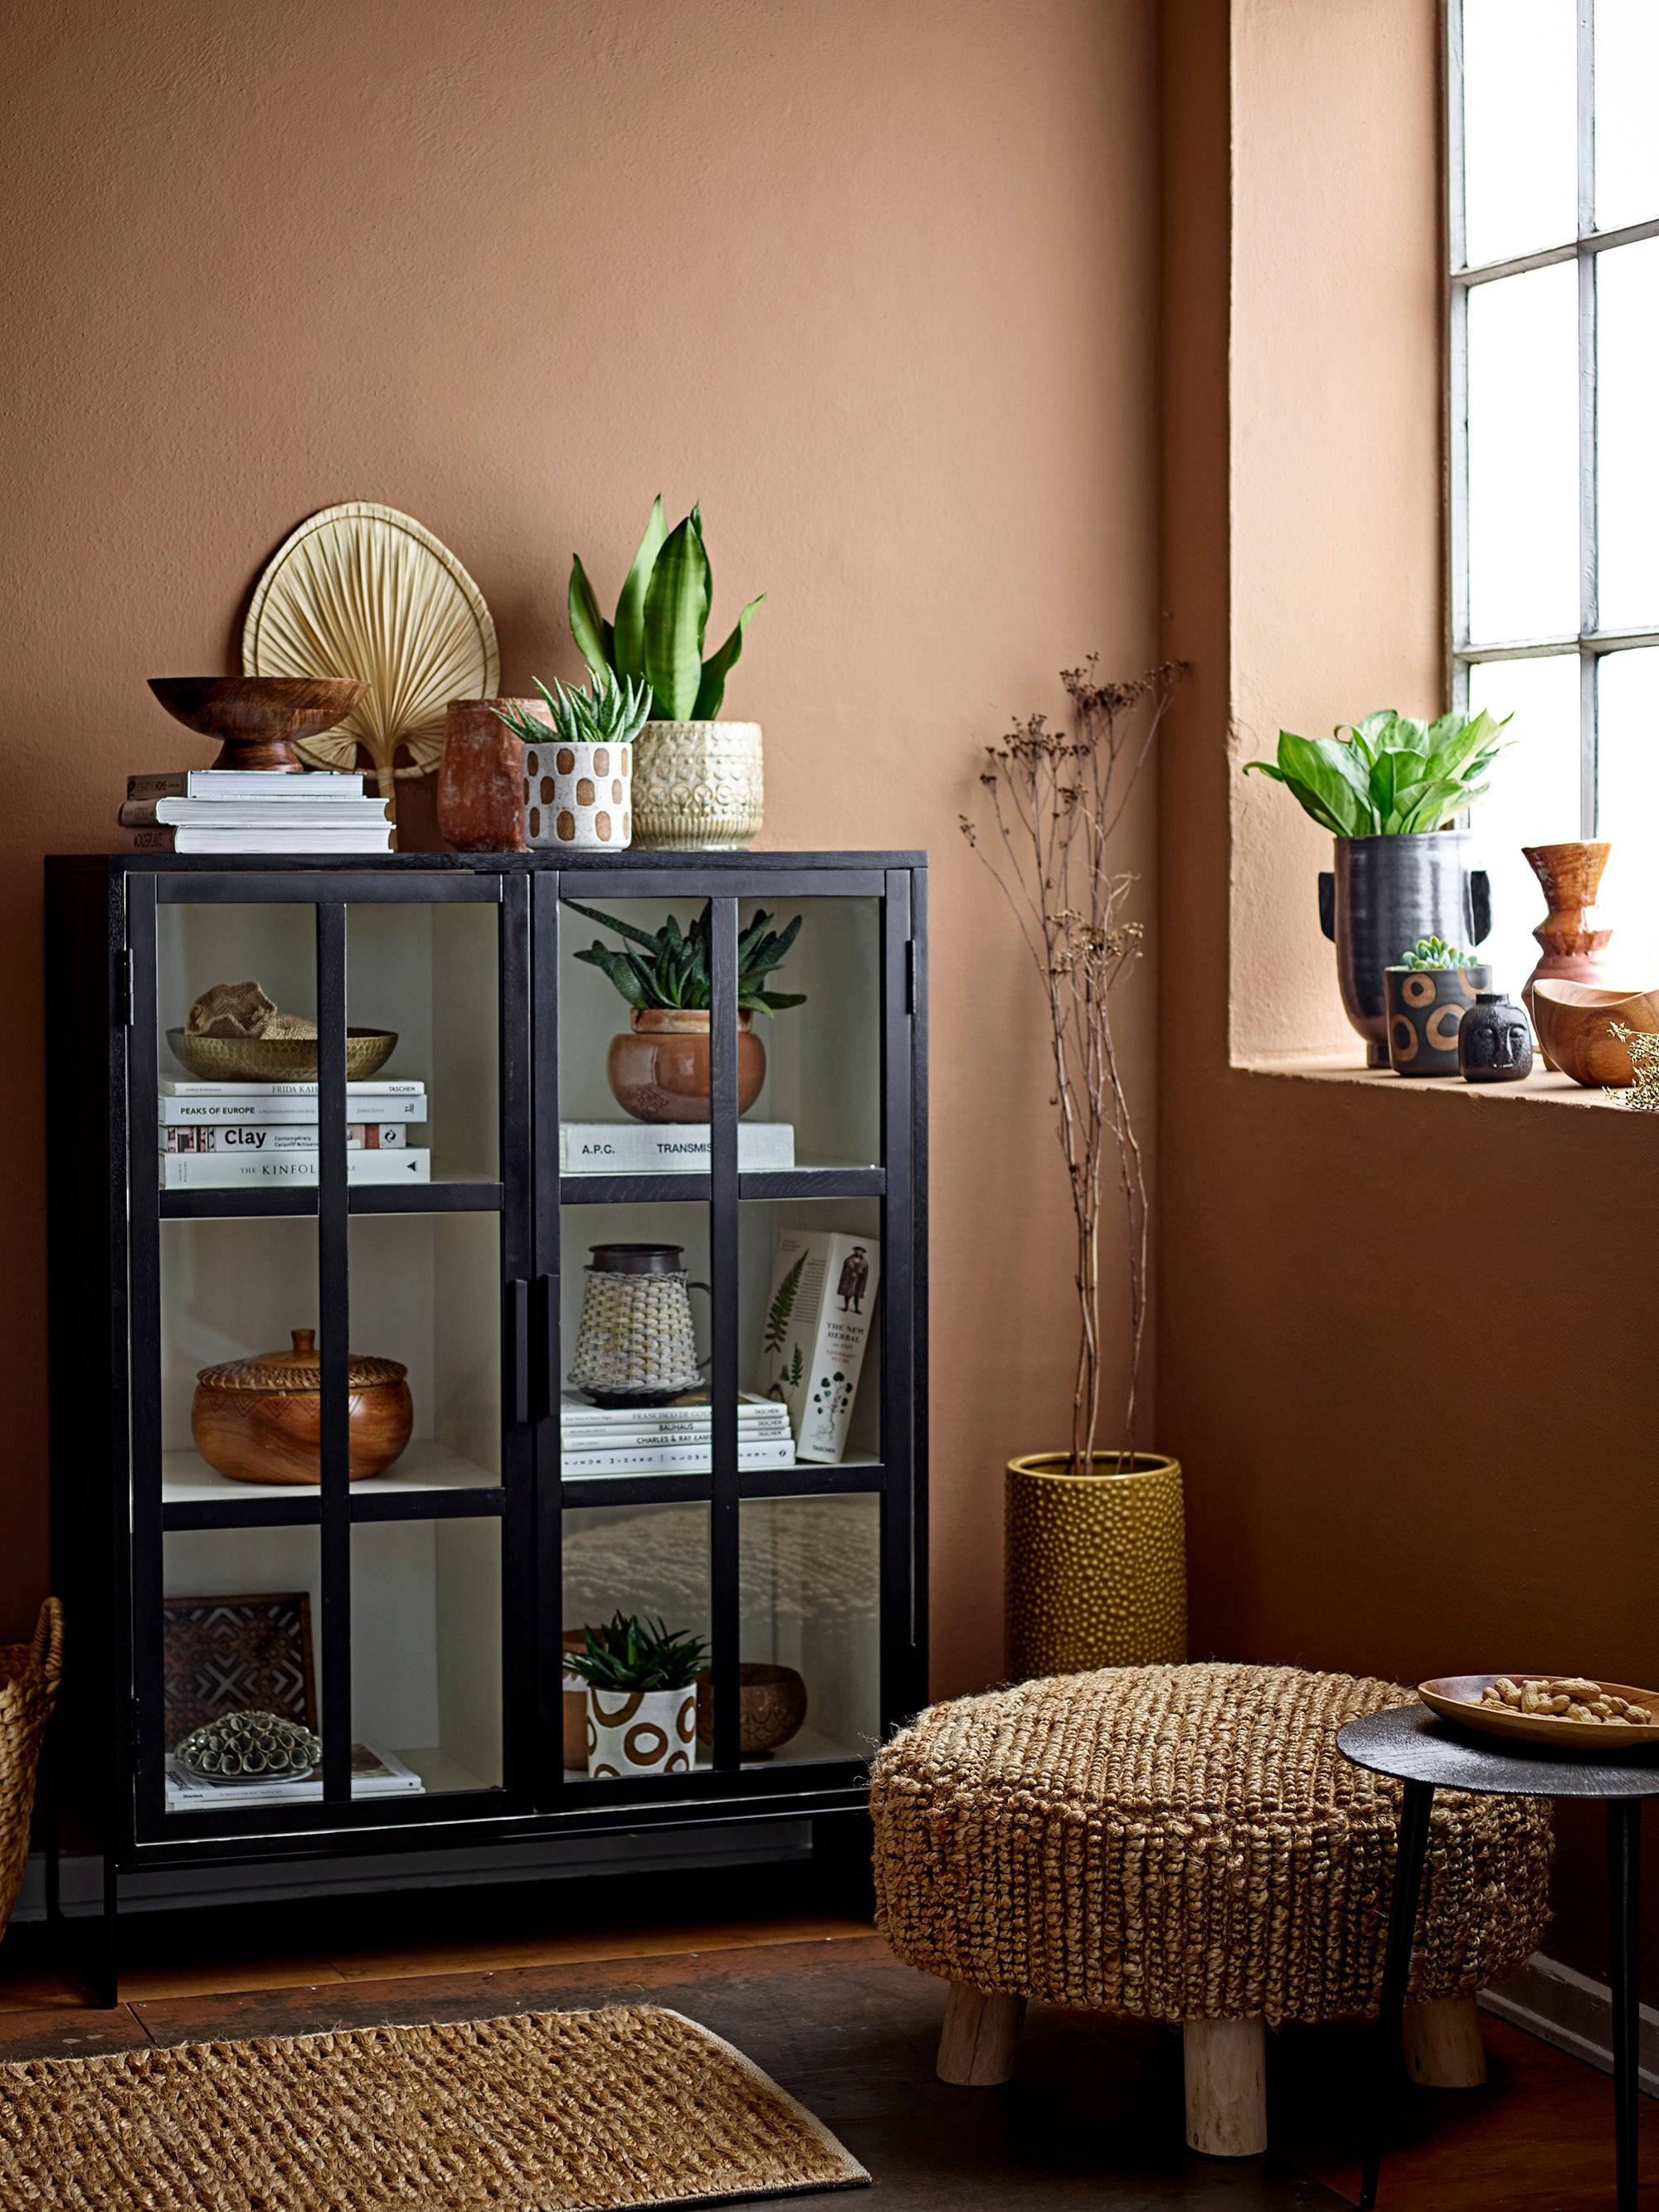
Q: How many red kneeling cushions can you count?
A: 0